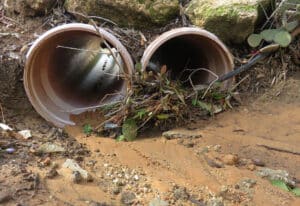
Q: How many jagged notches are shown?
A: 1